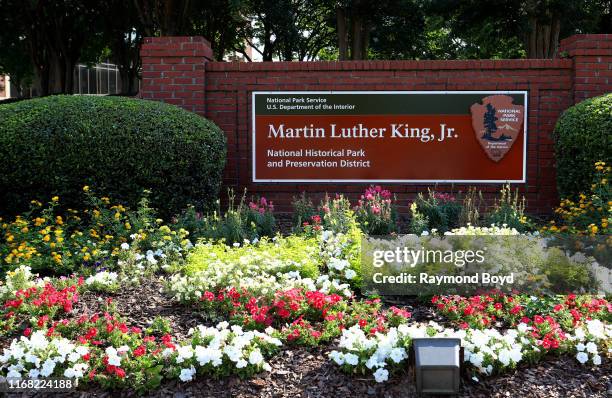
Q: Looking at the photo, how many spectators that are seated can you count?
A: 0